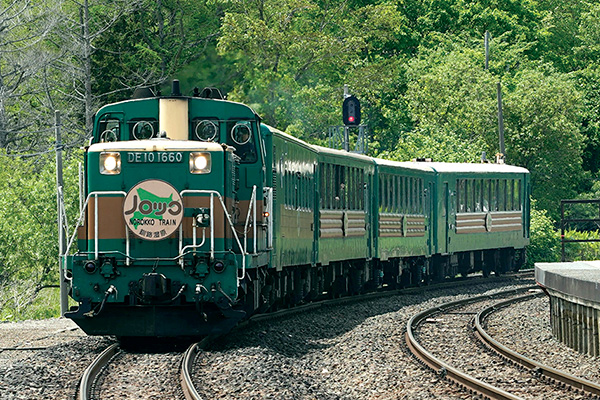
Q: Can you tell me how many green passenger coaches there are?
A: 4